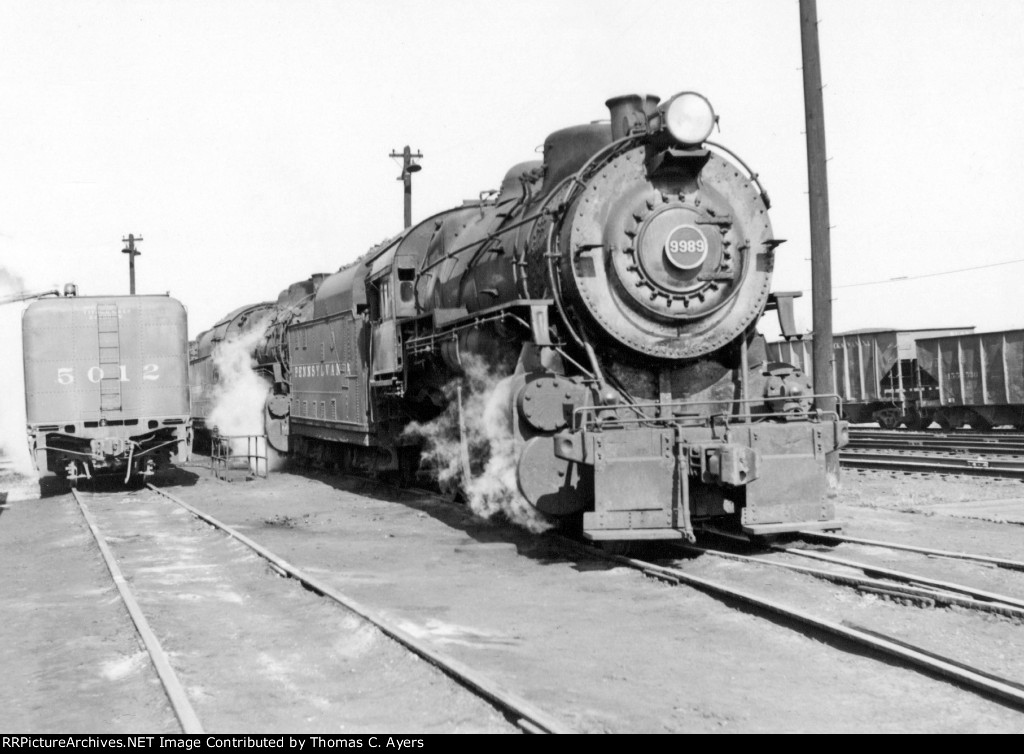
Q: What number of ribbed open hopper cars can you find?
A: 2